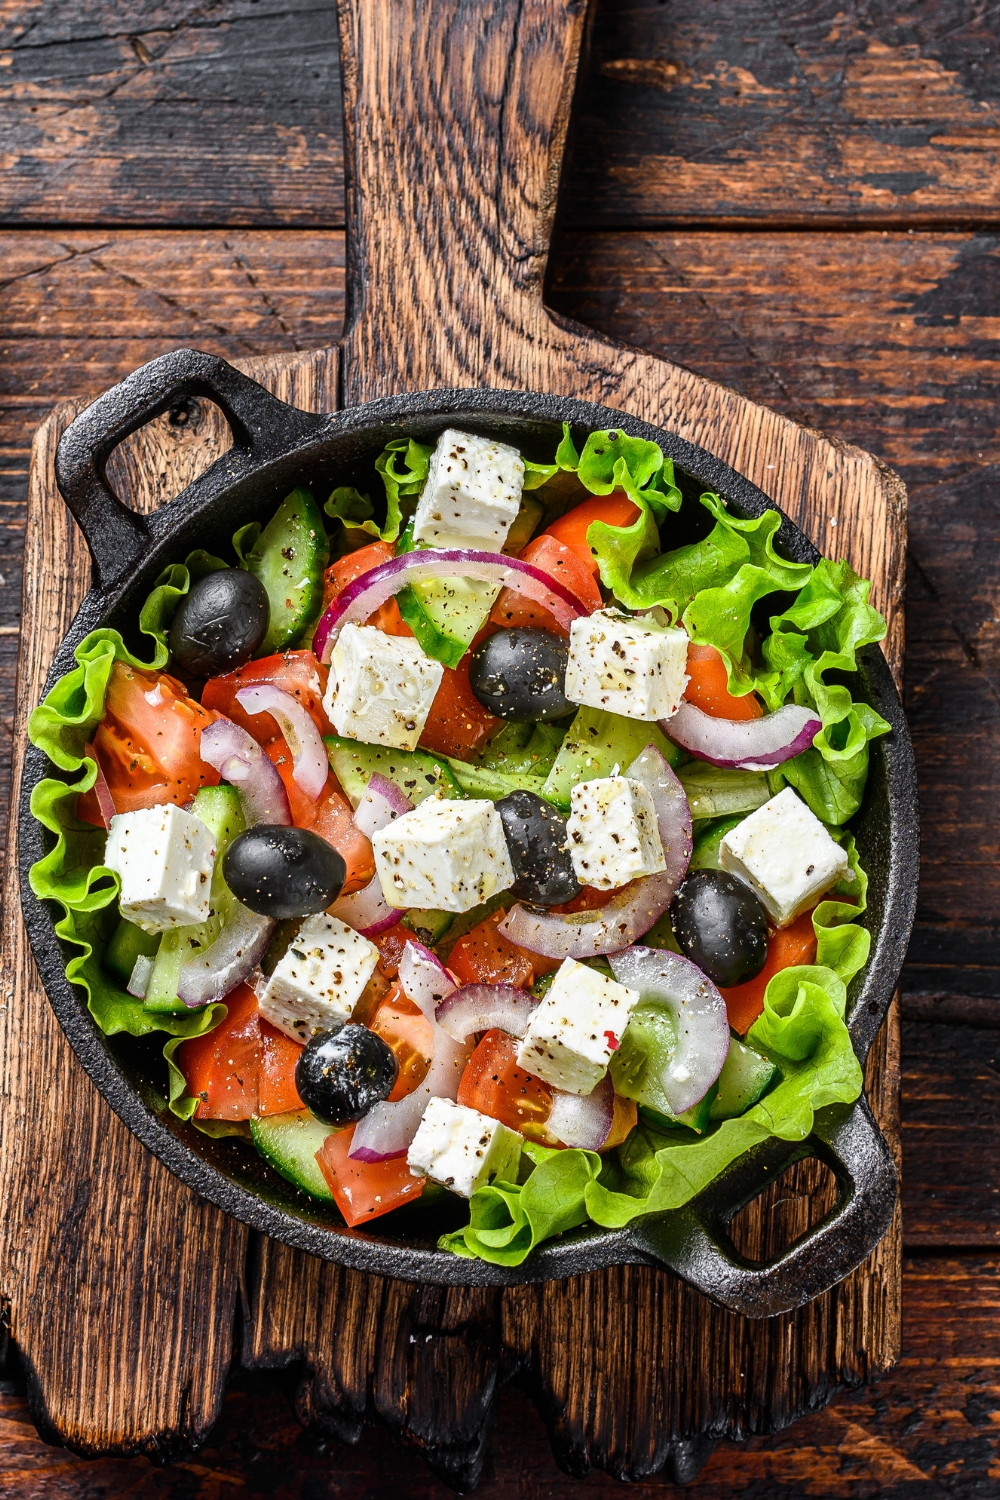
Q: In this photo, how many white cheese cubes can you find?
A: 10